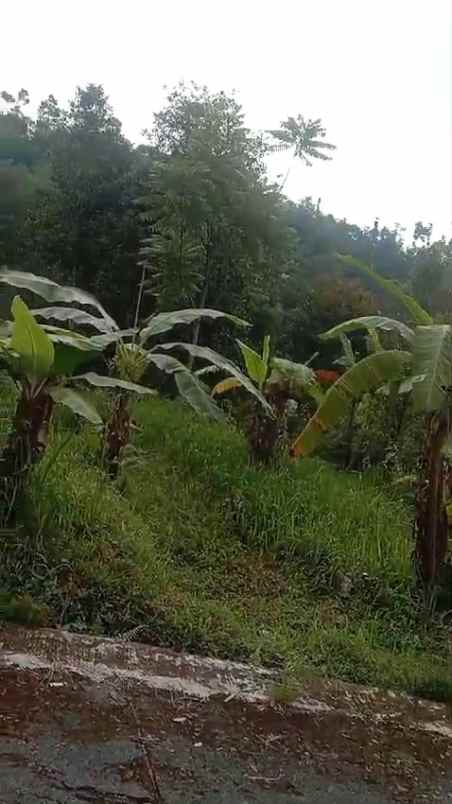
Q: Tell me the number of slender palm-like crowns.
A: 1